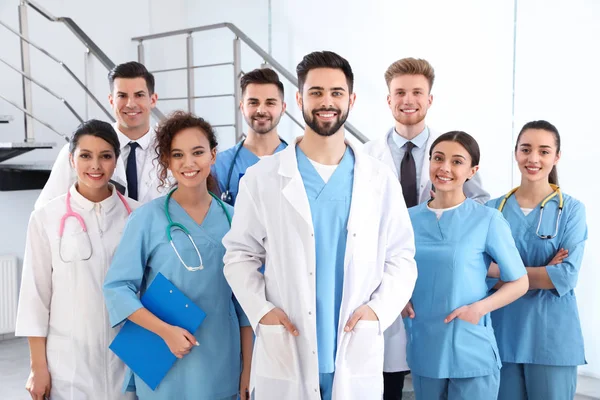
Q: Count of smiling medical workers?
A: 8